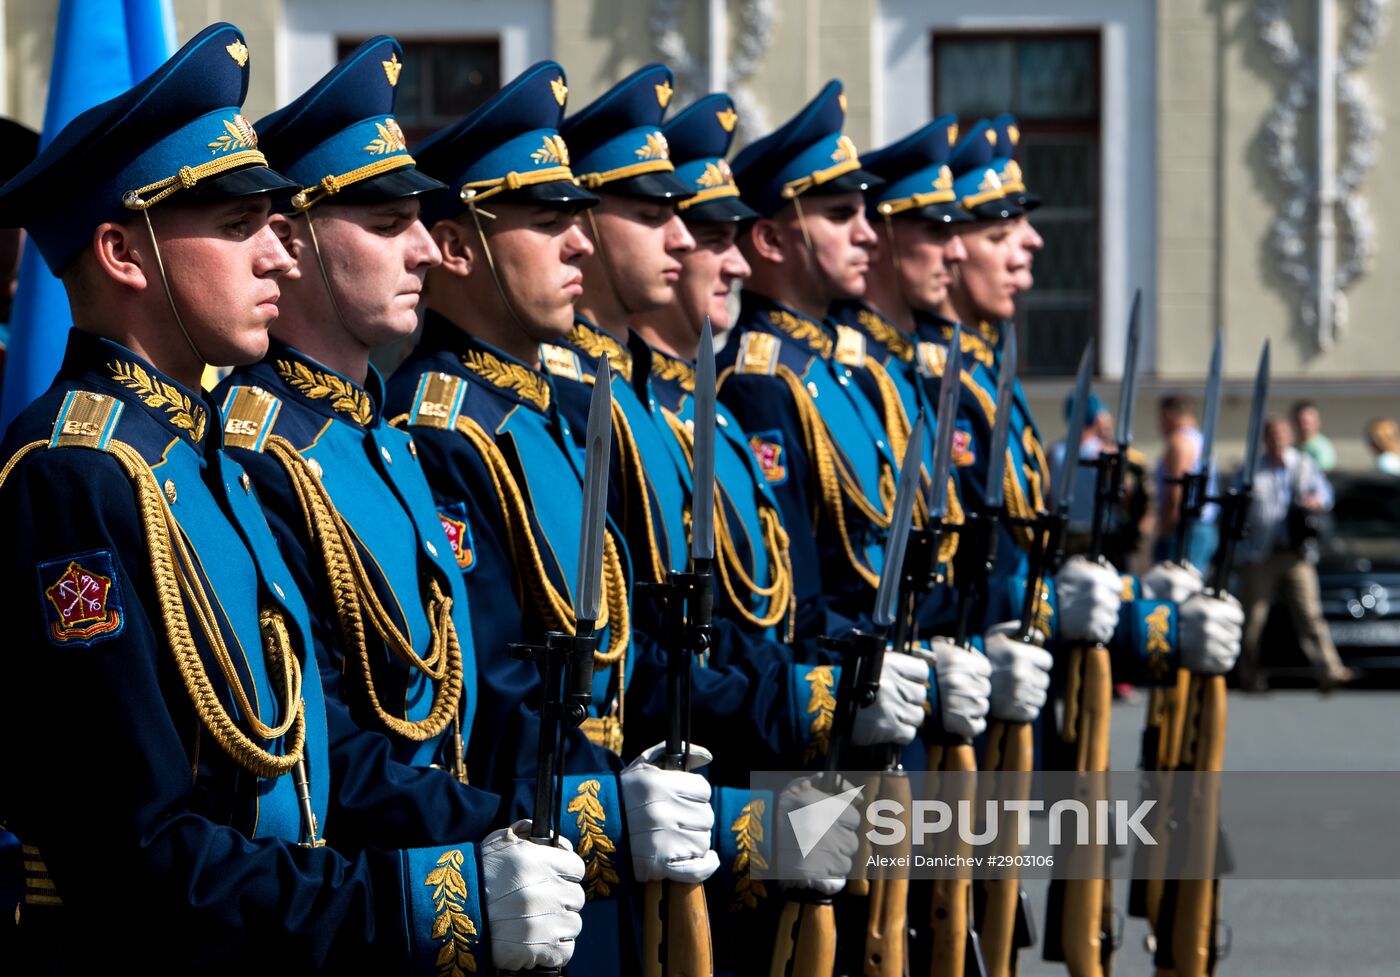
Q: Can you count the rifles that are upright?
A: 9